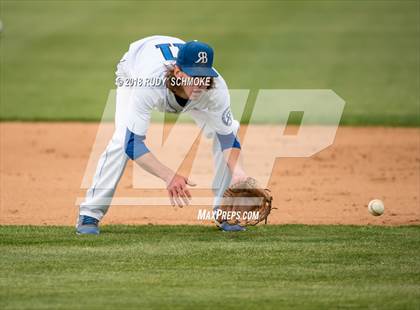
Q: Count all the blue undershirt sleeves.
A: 2